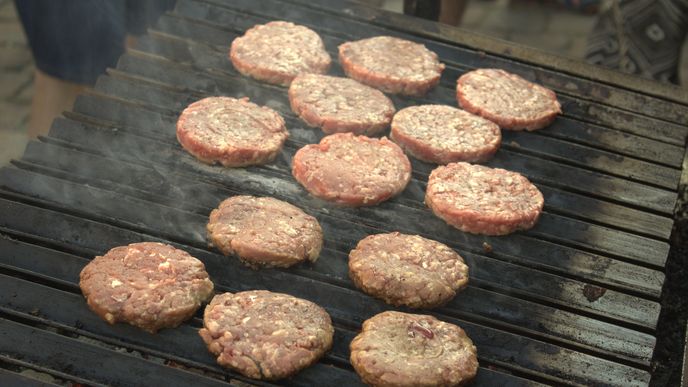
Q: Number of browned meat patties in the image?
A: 5